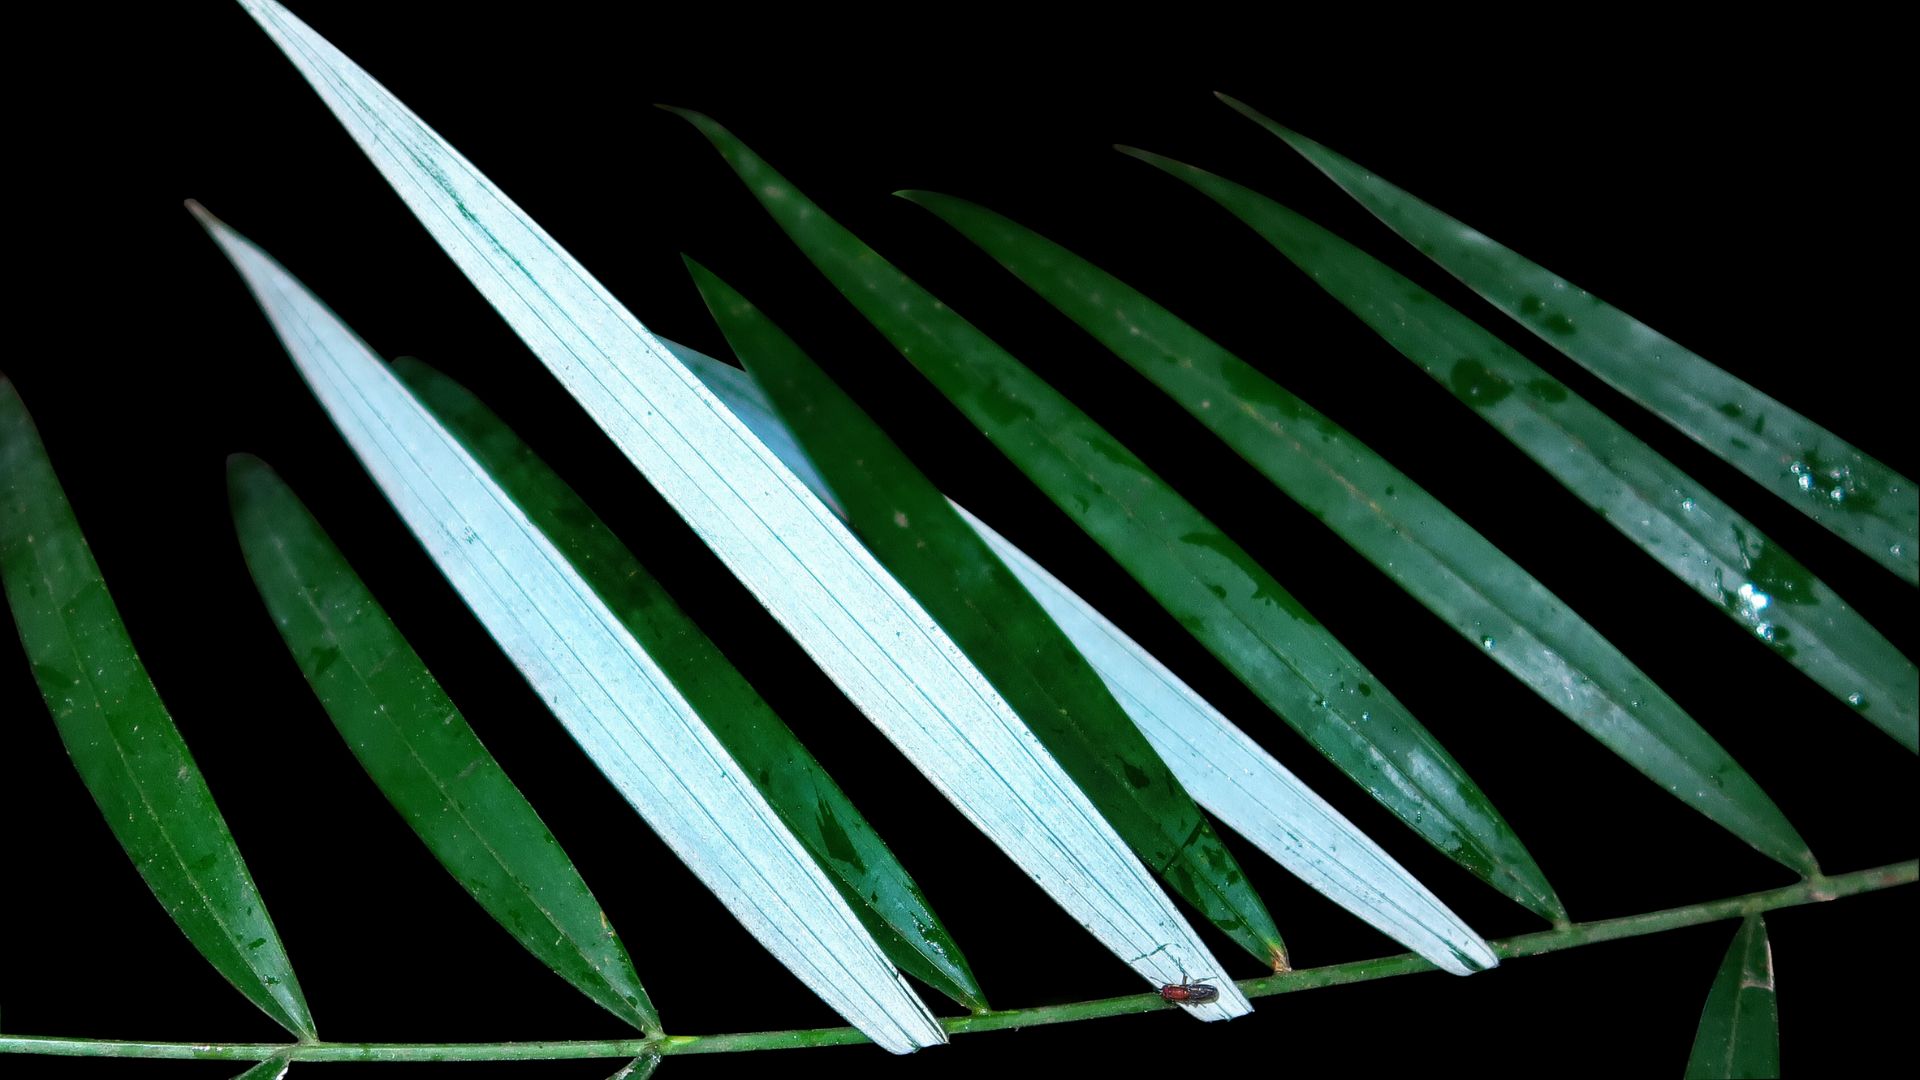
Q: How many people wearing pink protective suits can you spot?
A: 0